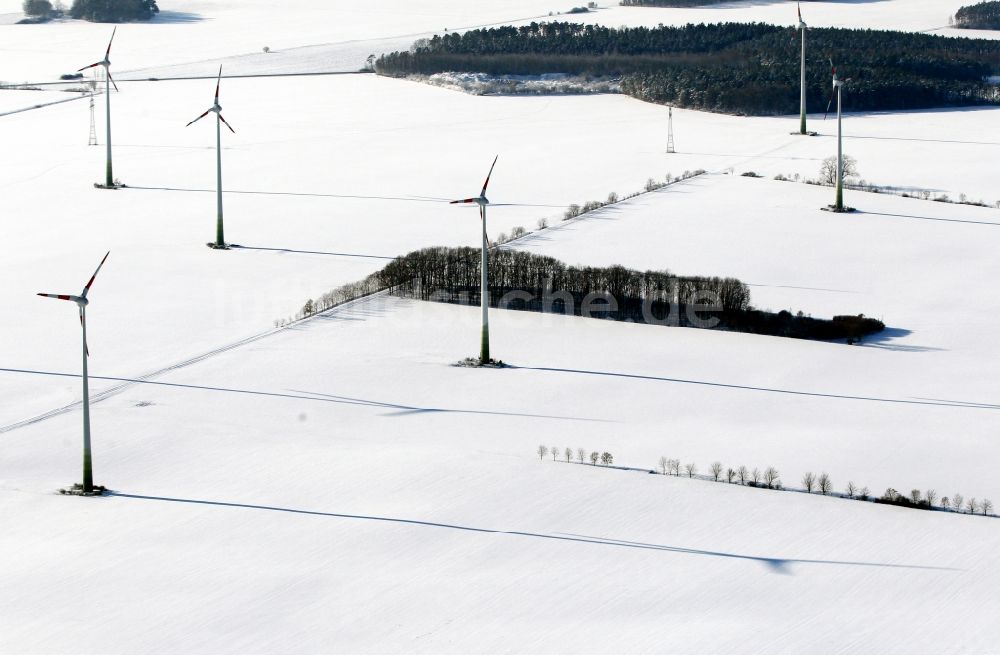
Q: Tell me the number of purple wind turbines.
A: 0